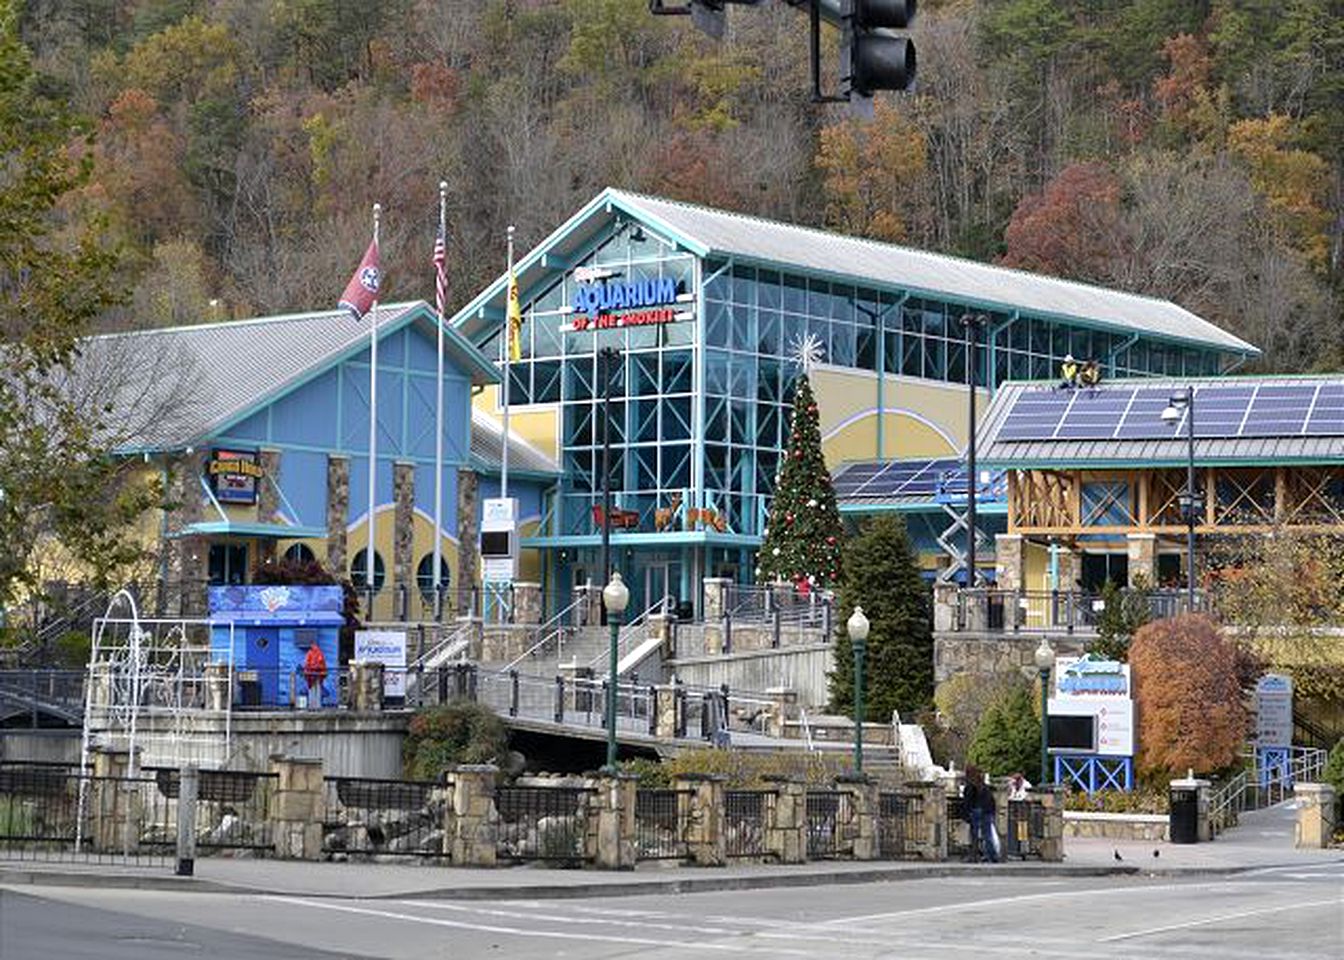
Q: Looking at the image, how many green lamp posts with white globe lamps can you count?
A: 3